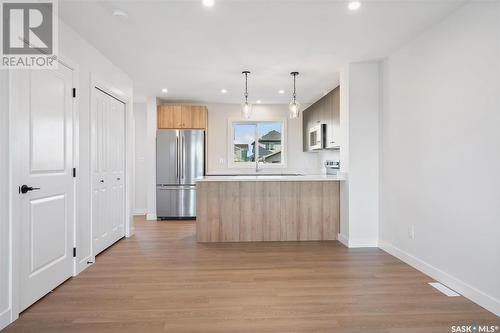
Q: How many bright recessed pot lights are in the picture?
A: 6